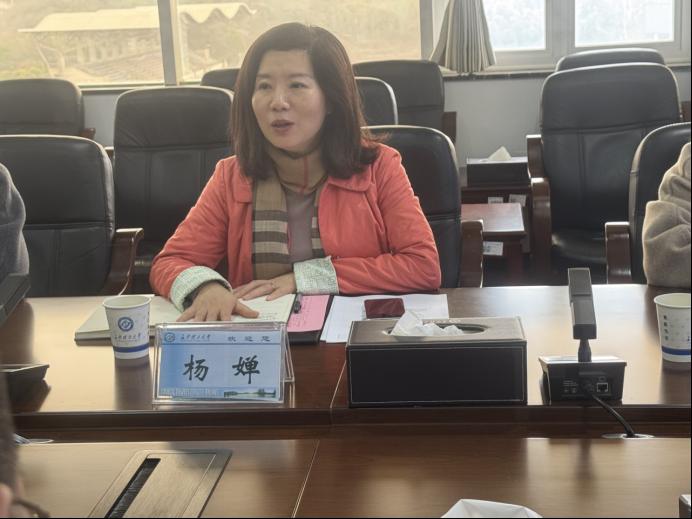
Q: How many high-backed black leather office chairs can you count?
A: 10